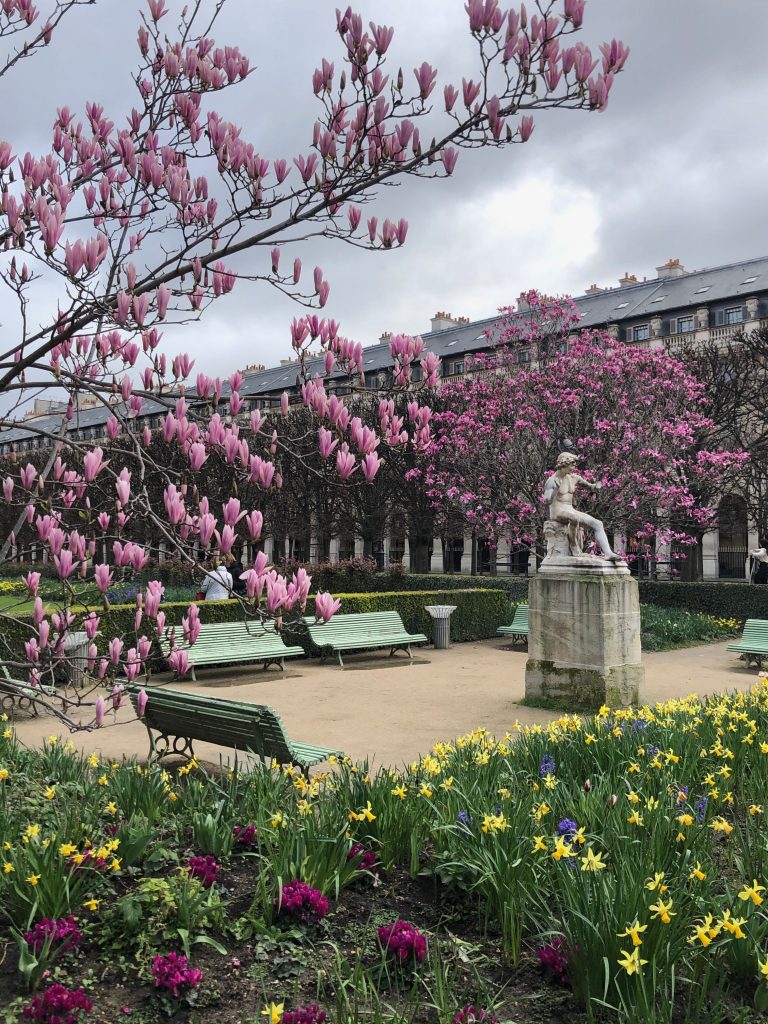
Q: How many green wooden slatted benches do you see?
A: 6